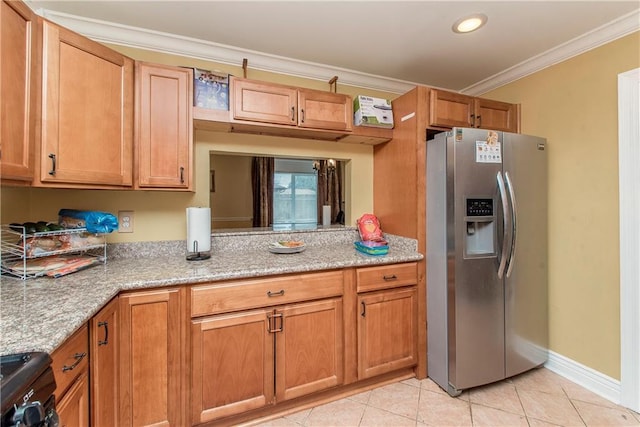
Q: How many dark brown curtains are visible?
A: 2